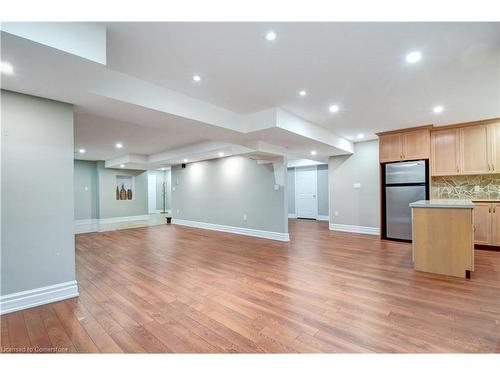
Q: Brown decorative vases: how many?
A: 3